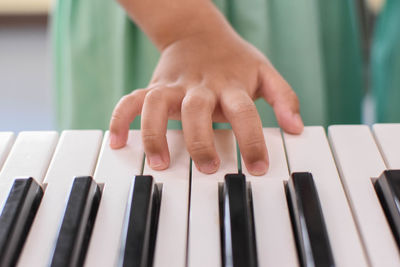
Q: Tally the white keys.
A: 10